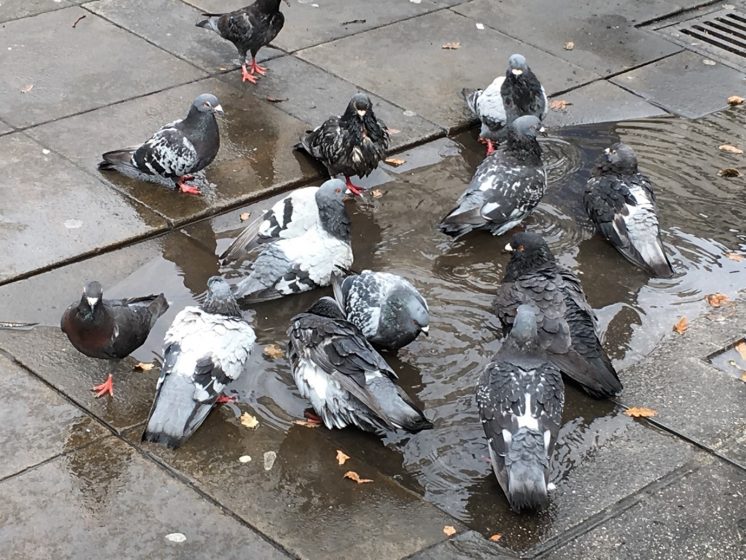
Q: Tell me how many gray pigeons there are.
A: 13